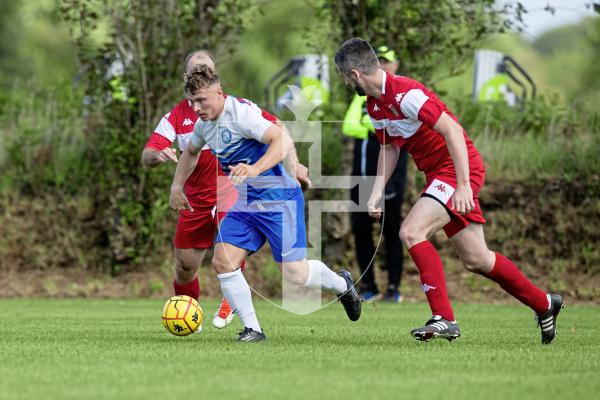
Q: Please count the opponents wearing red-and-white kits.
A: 2